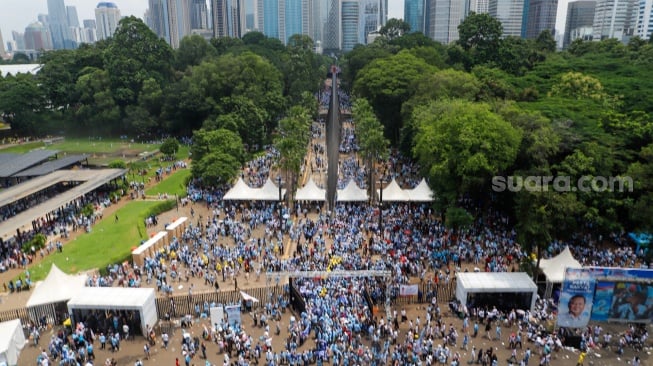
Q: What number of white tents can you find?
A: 11